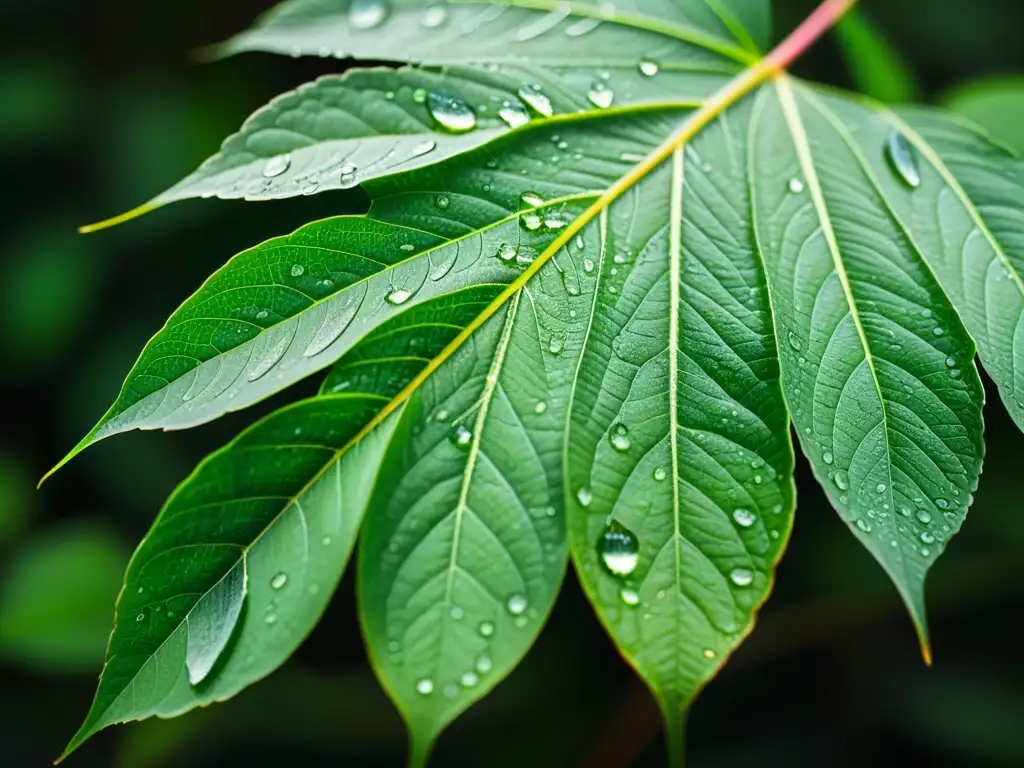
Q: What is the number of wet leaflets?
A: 8